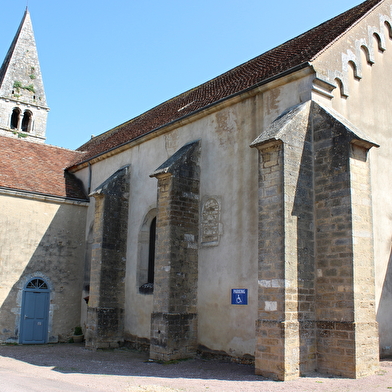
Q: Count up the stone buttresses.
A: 4